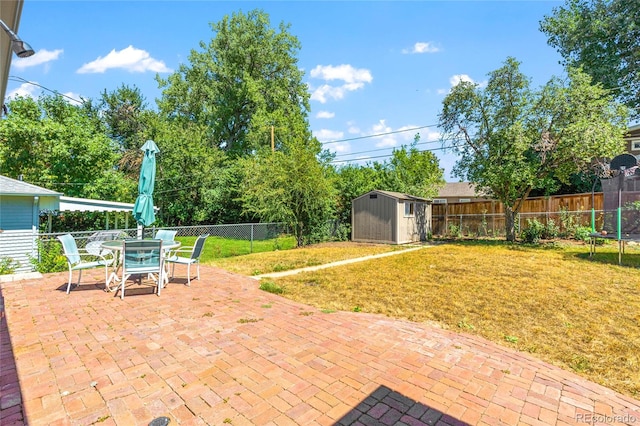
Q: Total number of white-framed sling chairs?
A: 4